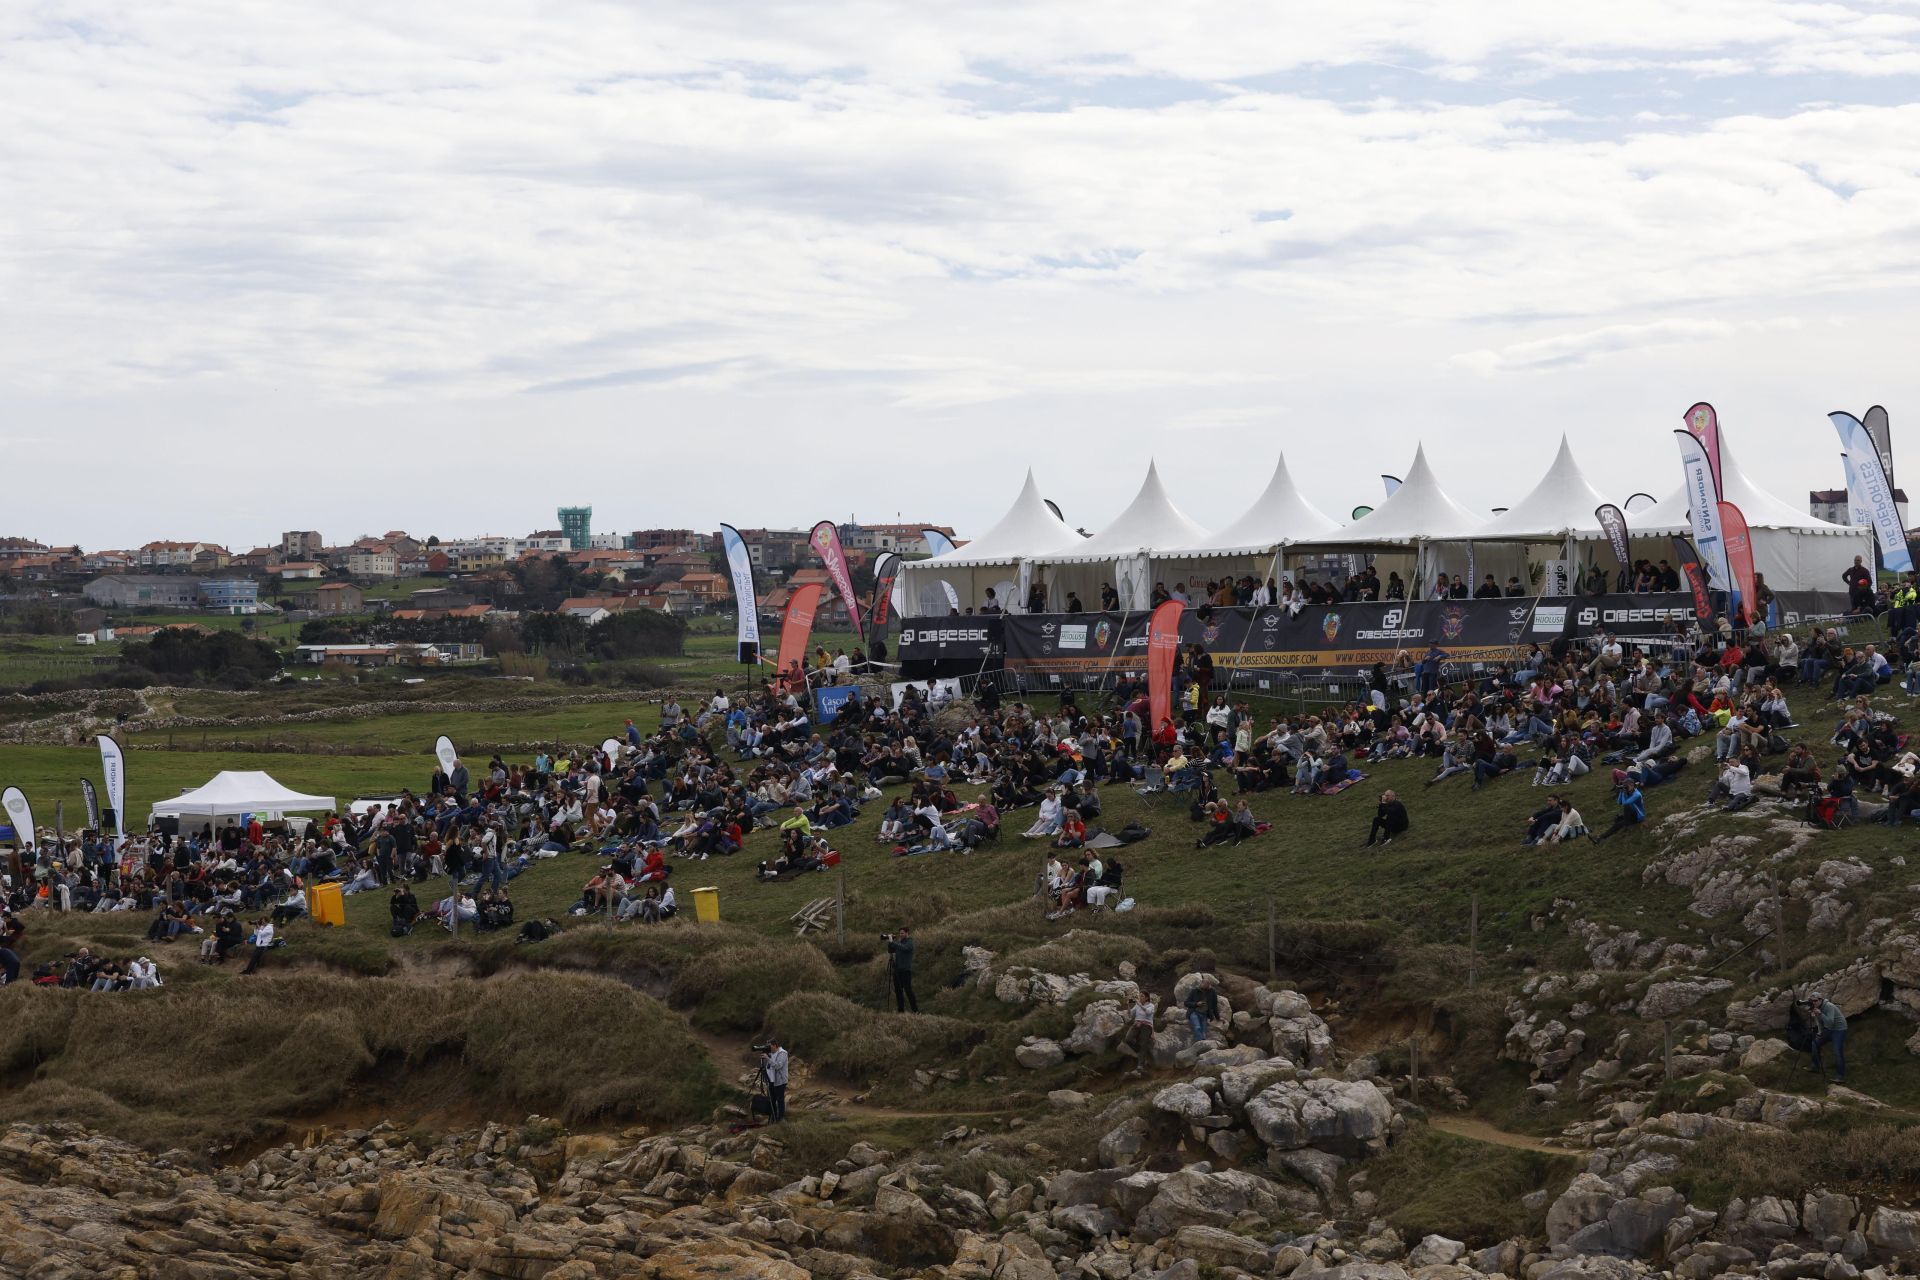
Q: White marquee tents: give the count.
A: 7